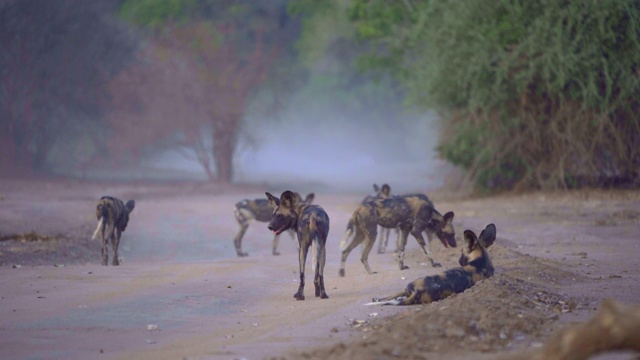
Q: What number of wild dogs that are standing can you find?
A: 5